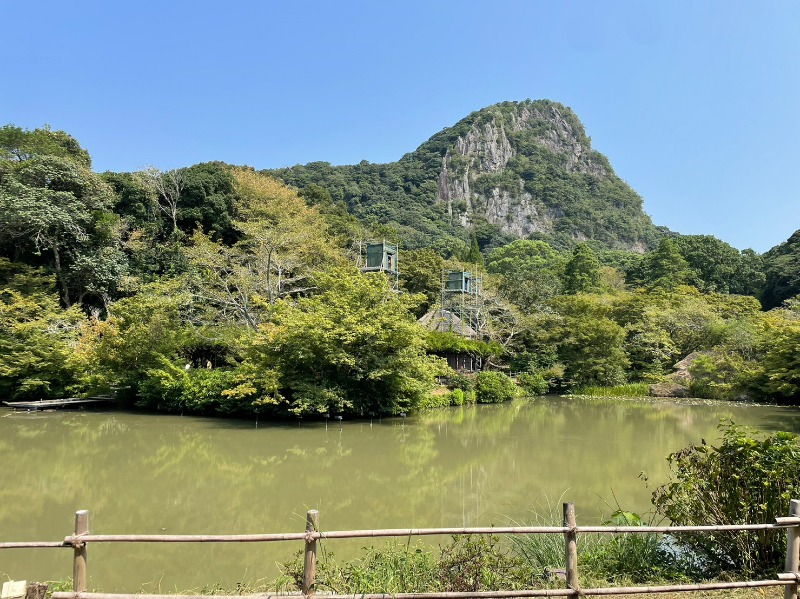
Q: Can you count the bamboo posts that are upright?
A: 4